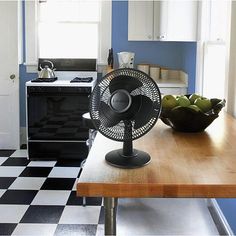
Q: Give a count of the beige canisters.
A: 3